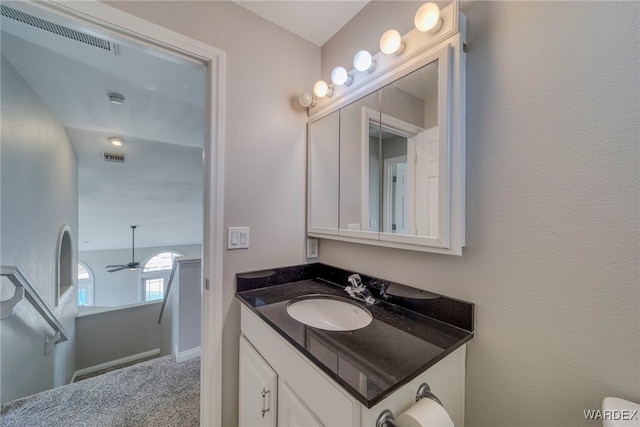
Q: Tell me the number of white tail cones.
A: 0